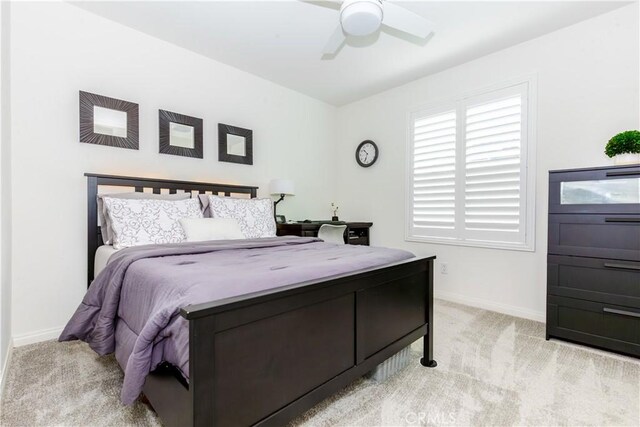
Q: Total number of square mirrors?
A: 3